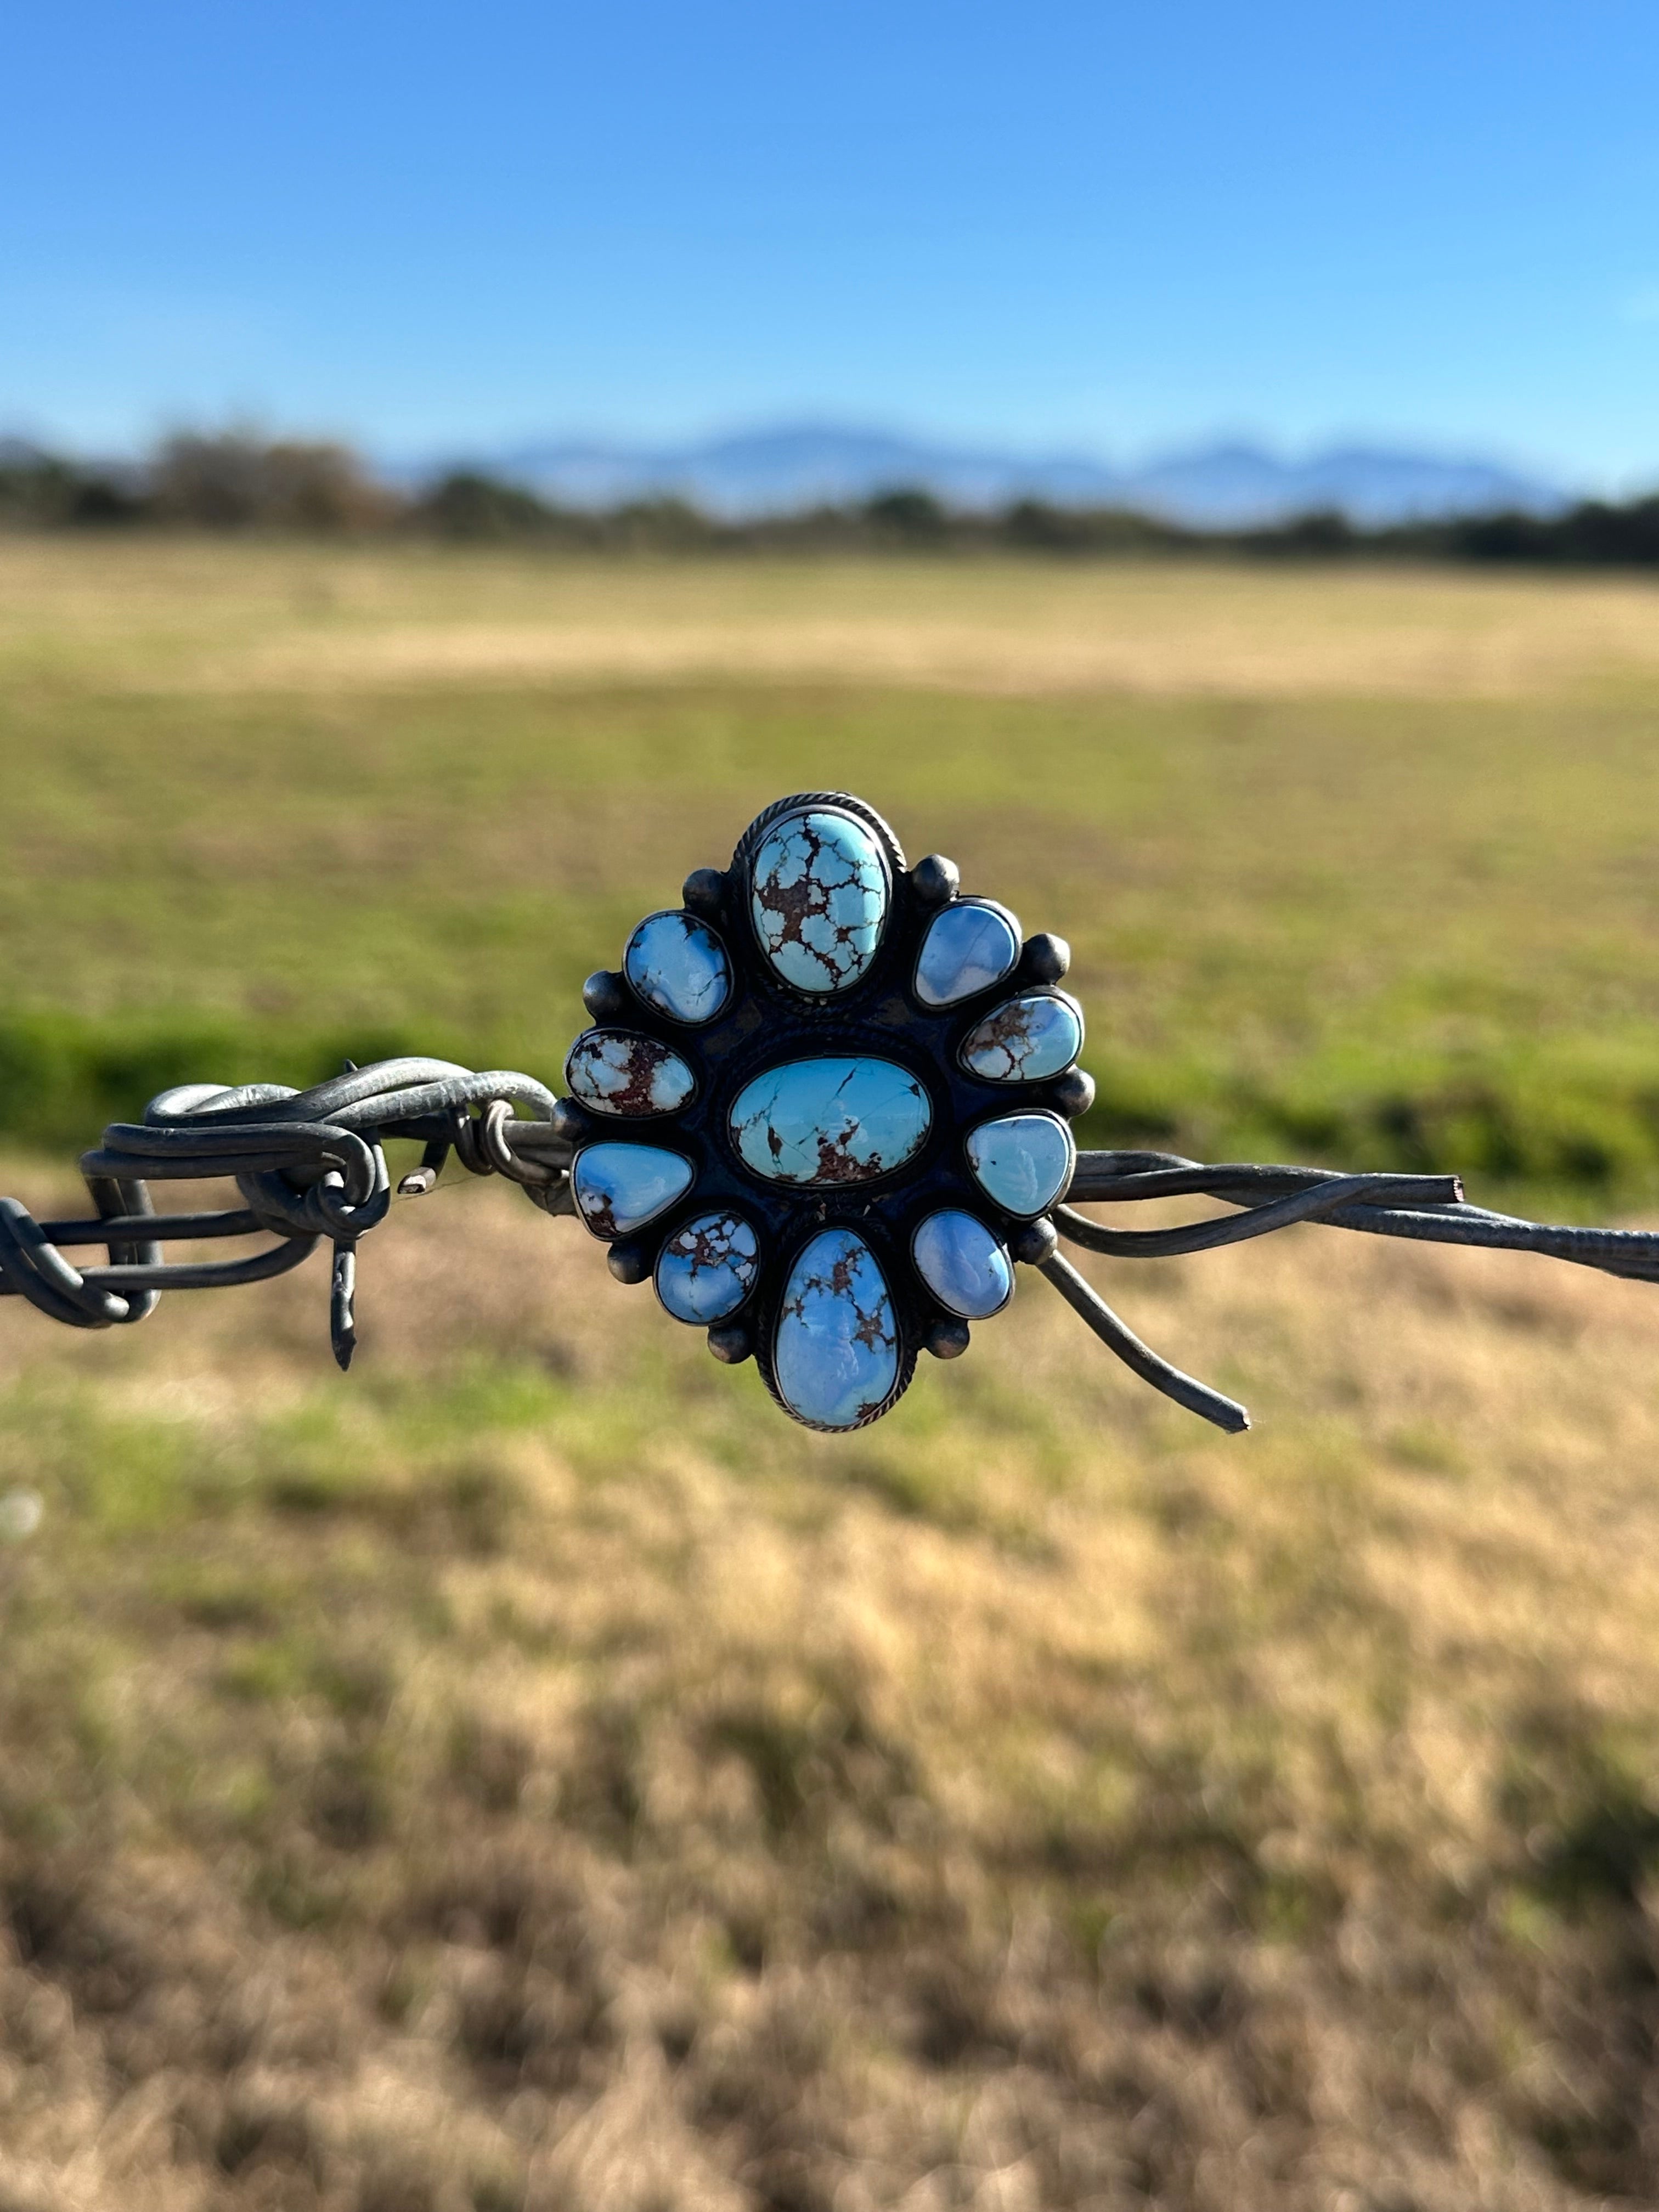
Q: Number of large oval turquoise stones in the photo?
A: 3